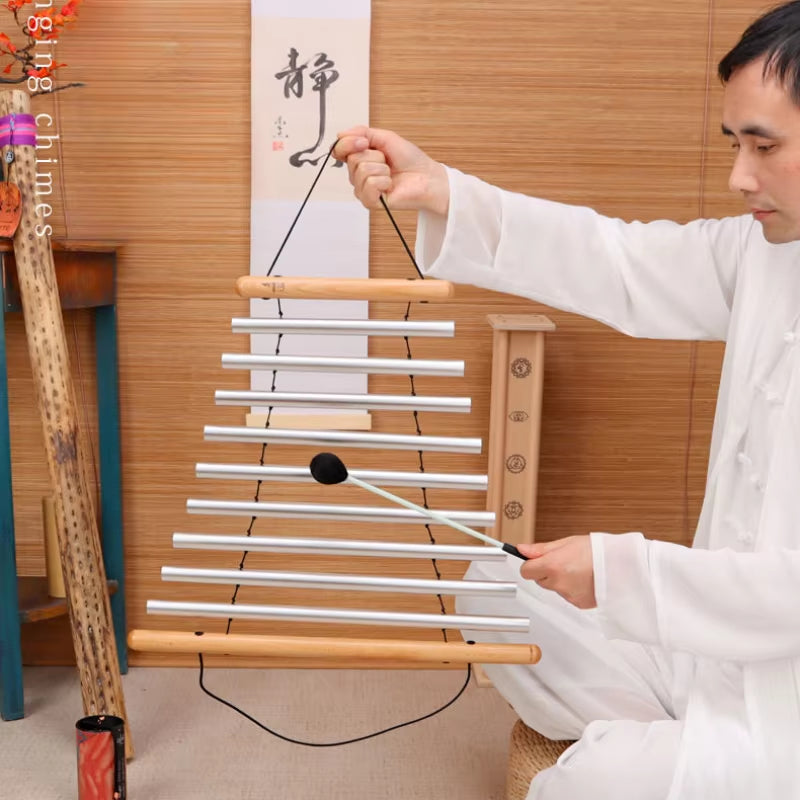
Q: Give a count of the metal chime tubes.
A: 9